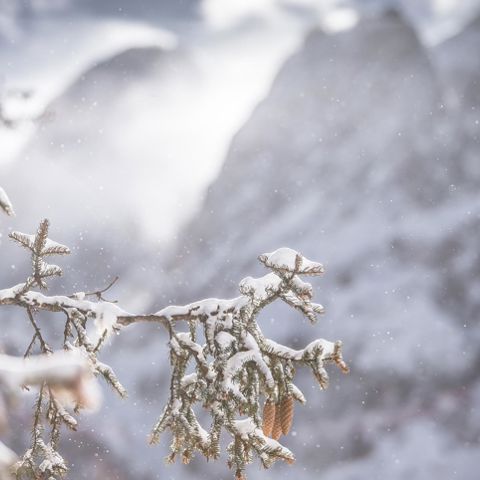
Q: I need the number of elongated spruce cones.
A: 3